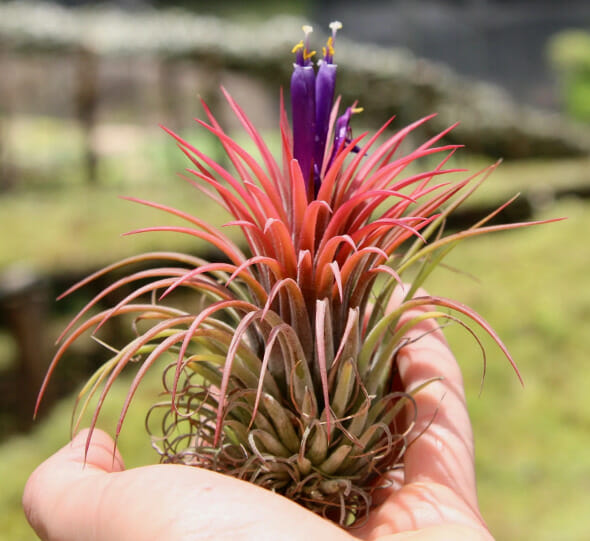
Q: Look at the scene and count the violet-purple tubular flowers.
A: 3